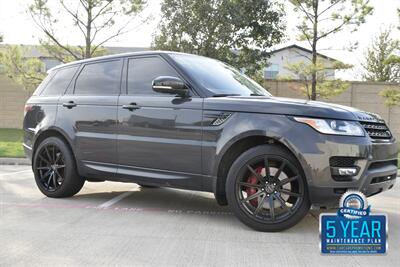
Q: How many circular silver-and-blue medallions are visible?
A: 1